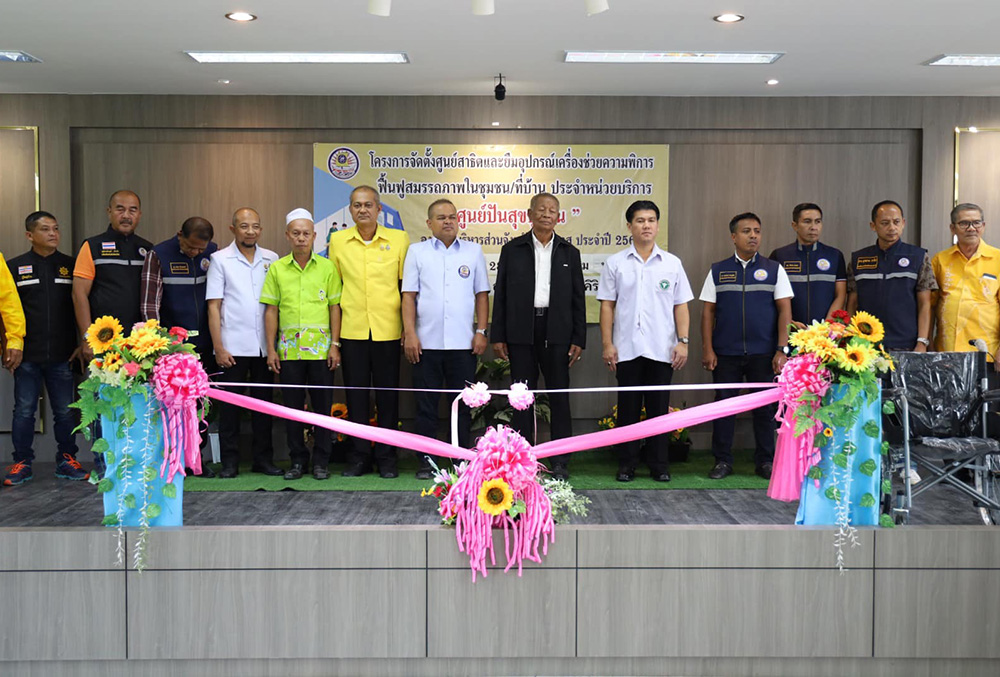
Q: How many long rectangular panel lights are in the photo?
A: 4